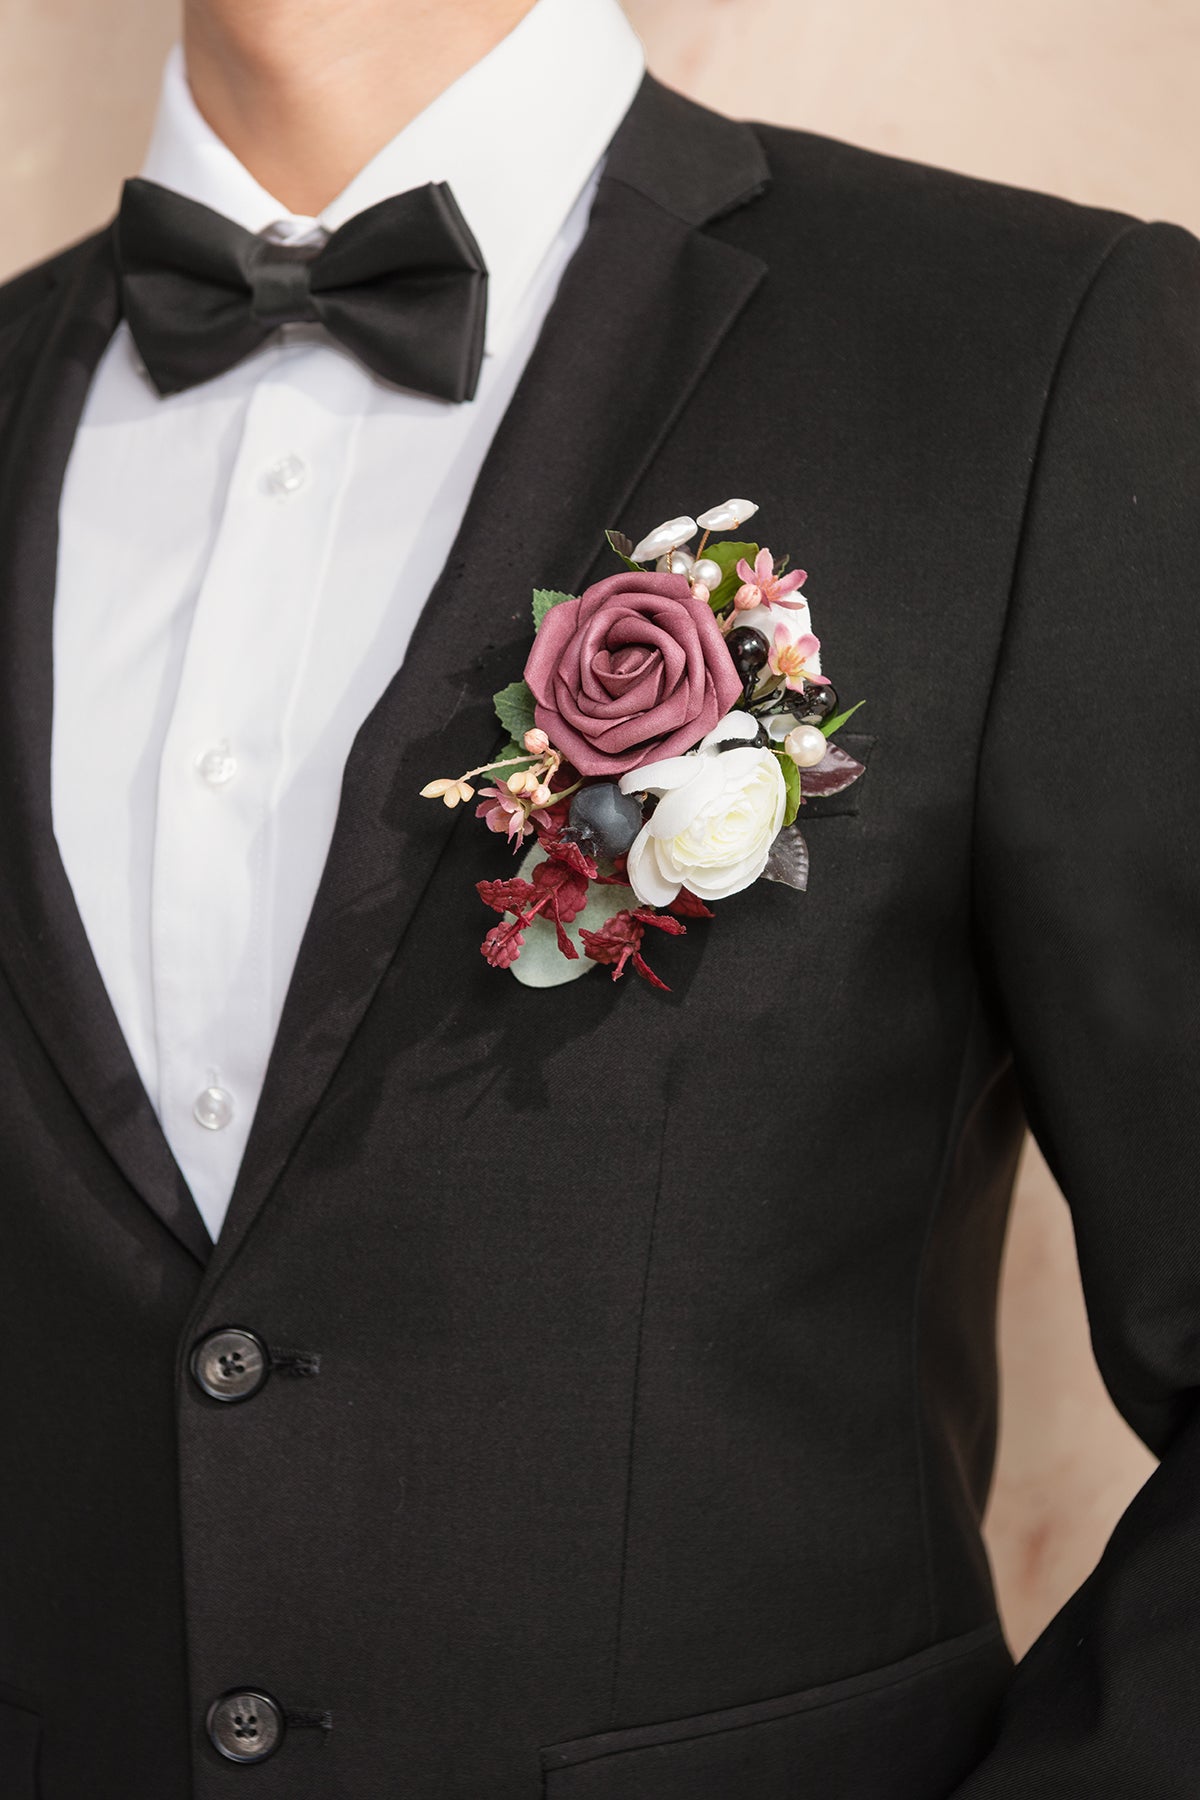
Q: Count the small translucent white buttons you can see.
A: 3